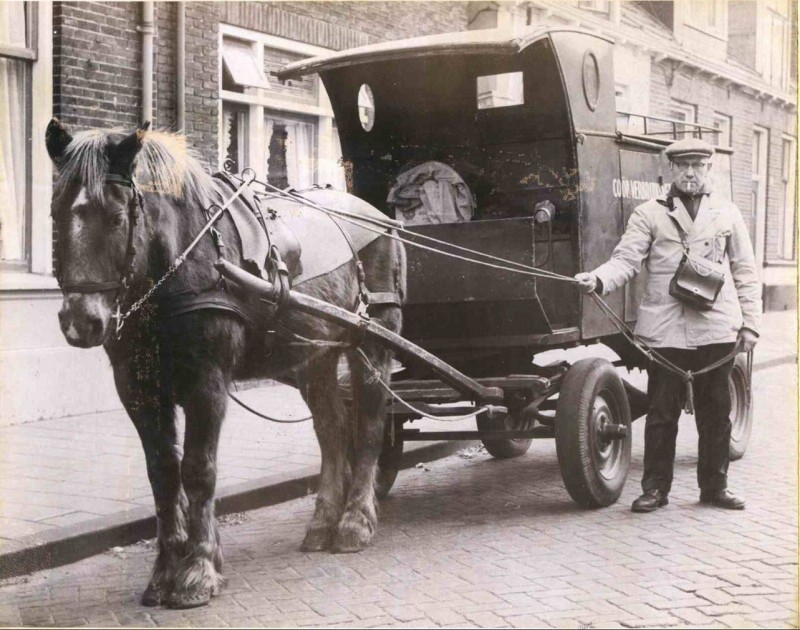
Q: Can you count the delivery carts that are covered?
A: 1